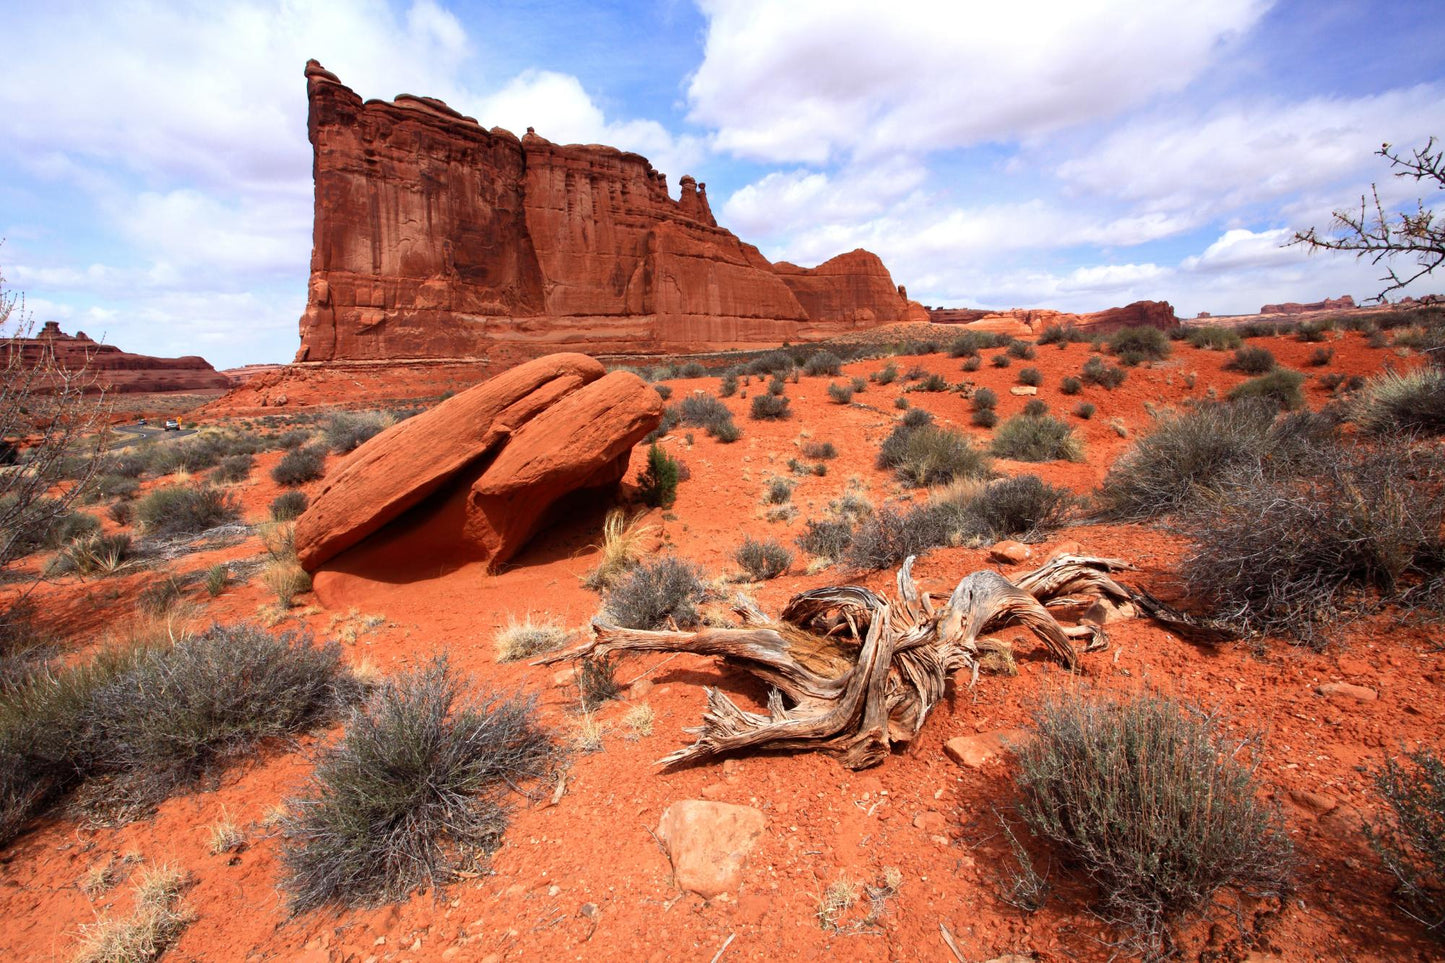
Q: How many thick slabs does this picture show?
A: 2